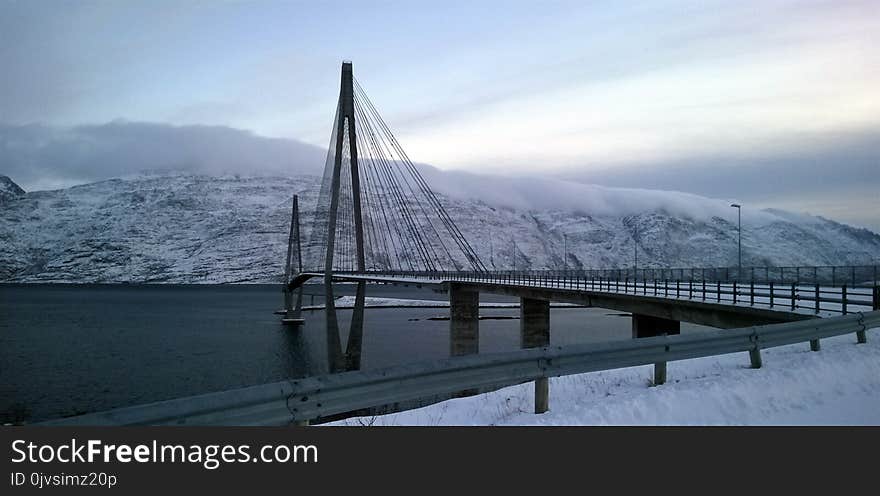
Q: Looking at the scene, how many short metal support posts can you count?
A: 5